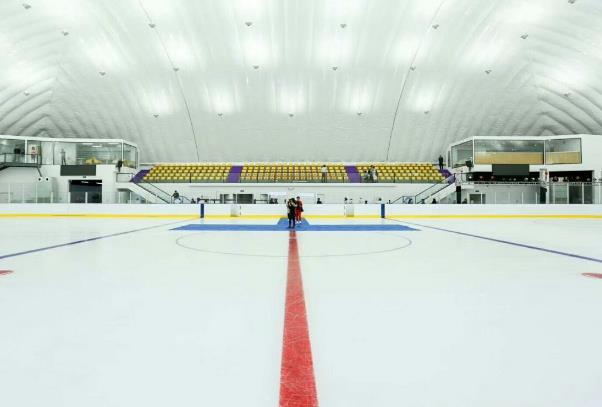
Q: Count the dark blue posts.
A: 2